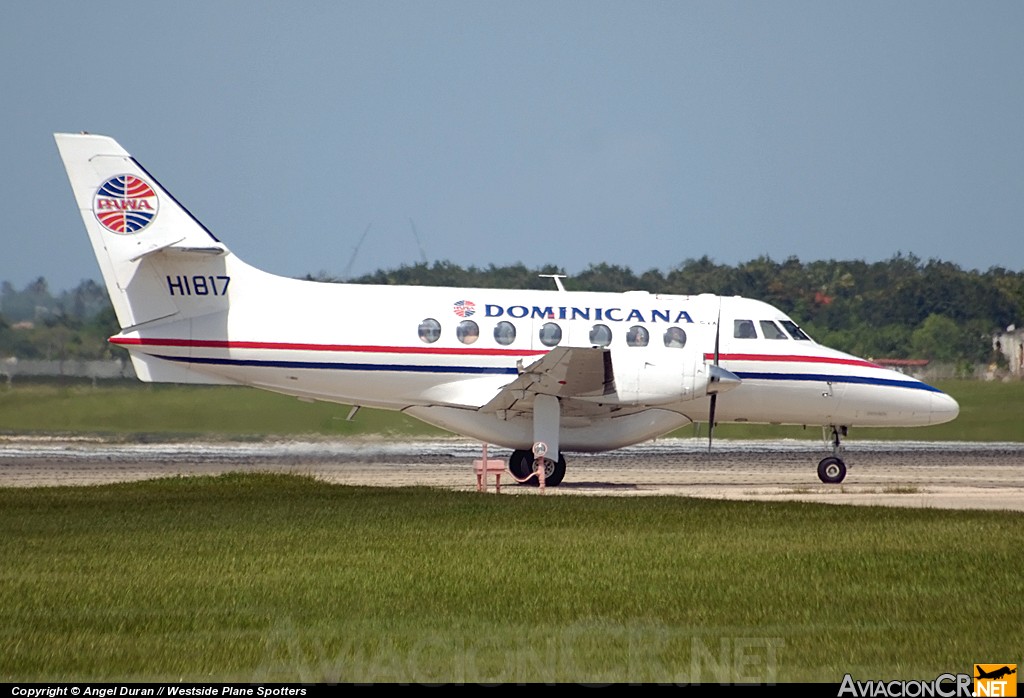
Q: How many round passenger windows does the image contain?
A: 7